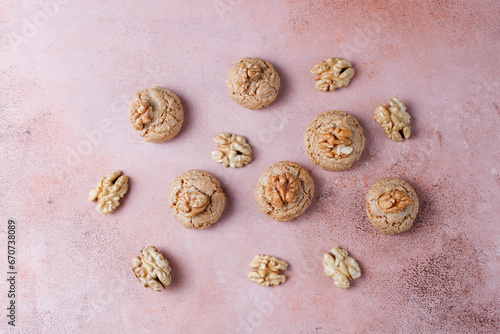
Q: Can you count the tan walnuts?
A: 7